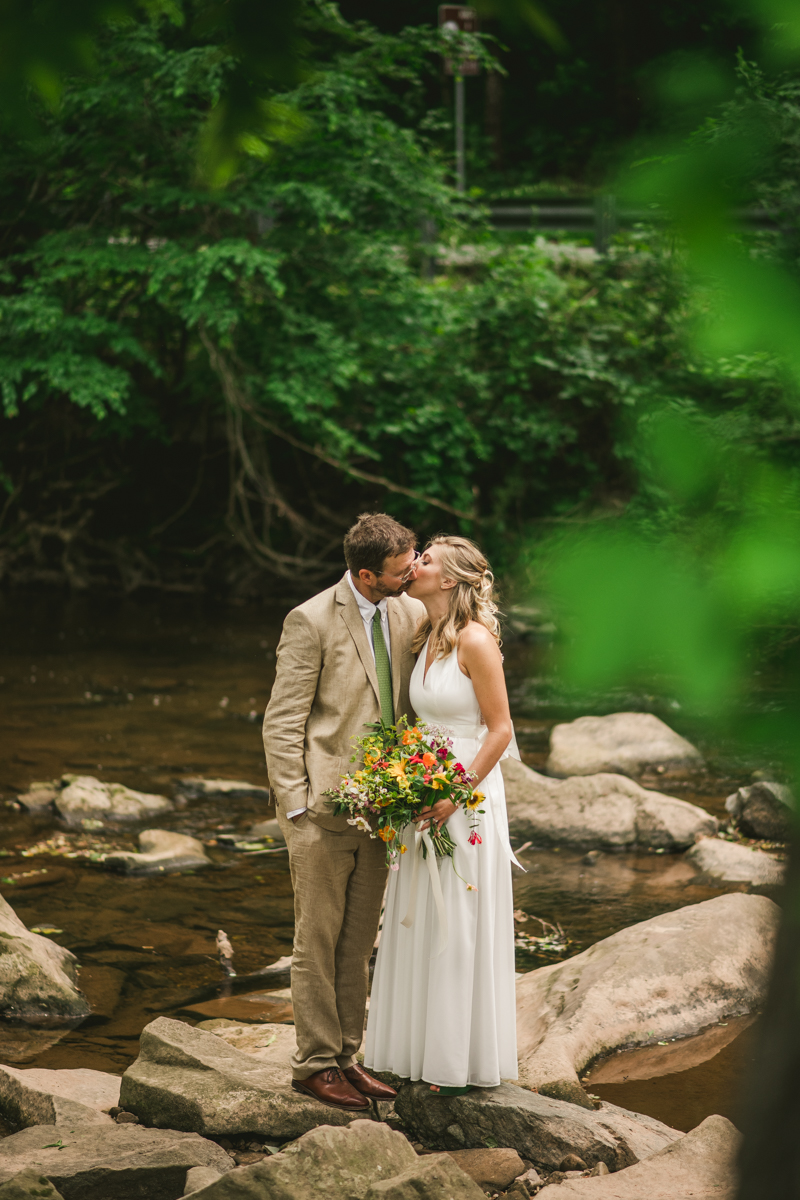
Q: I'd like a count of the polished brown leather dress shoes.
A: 2